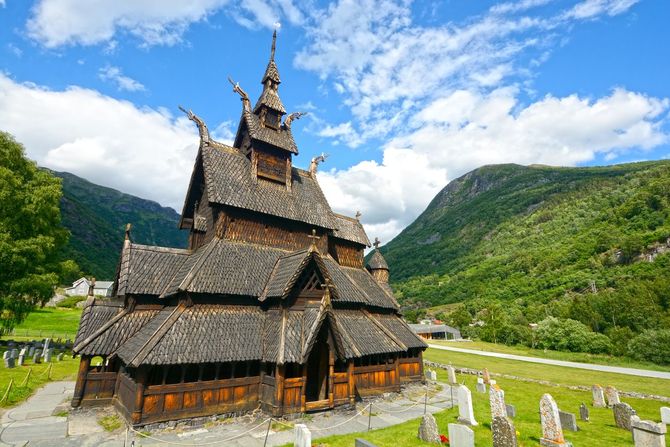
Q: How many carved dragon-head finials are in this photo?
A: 4